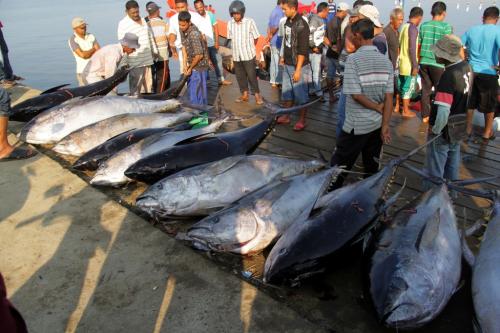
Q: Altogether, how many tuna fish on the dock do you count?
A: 12